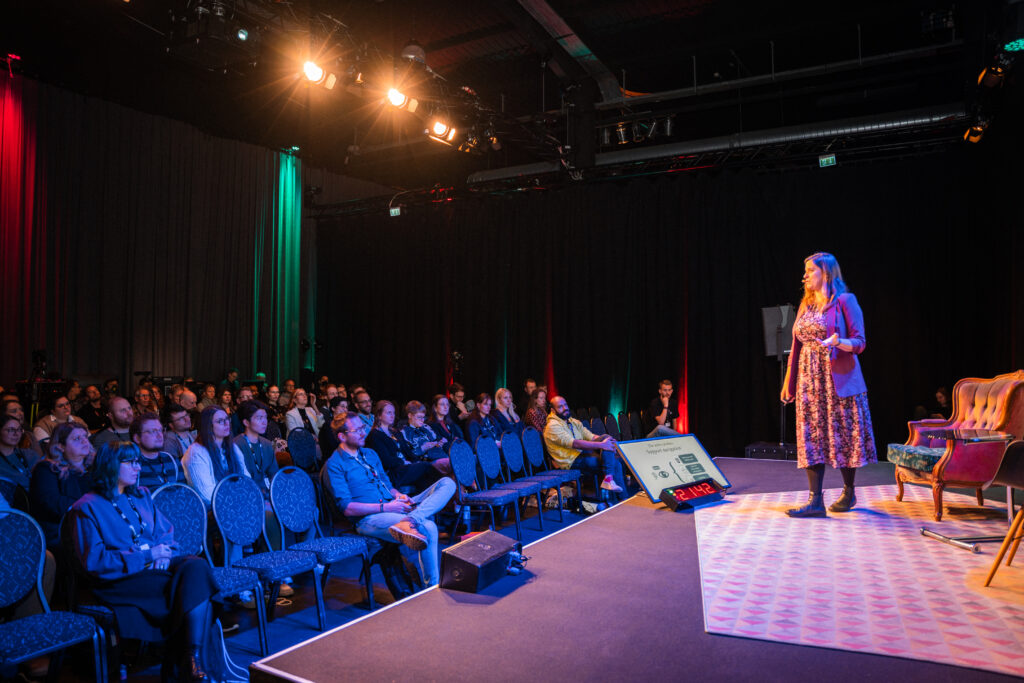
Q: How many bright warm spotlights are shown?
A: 3